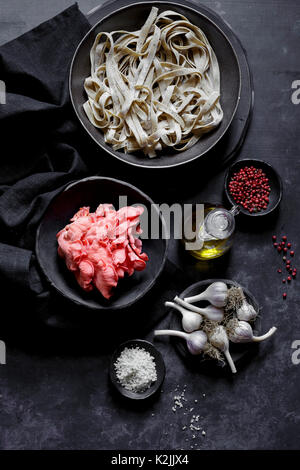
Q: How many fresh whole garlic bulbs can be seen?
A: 7